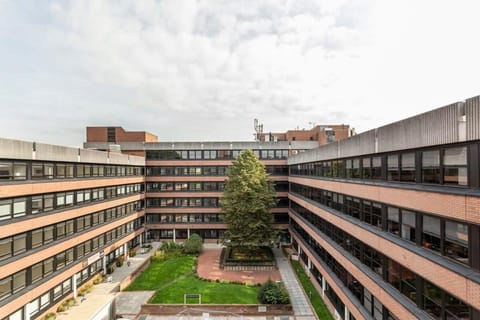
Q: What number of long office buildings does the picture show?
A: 3